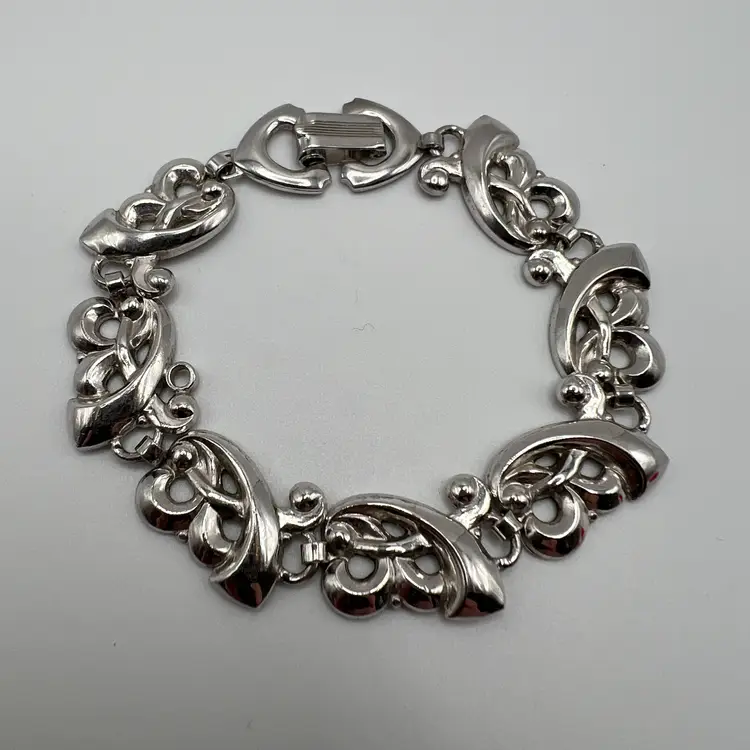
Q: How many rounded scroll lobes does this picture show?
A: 14